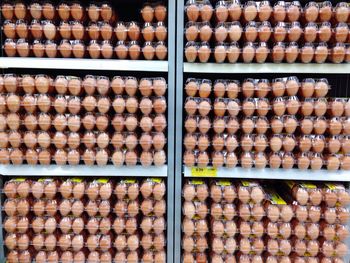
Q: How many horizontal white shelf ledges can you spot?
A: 4